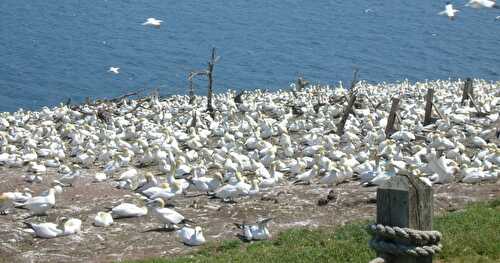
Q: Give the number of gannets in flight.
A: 4